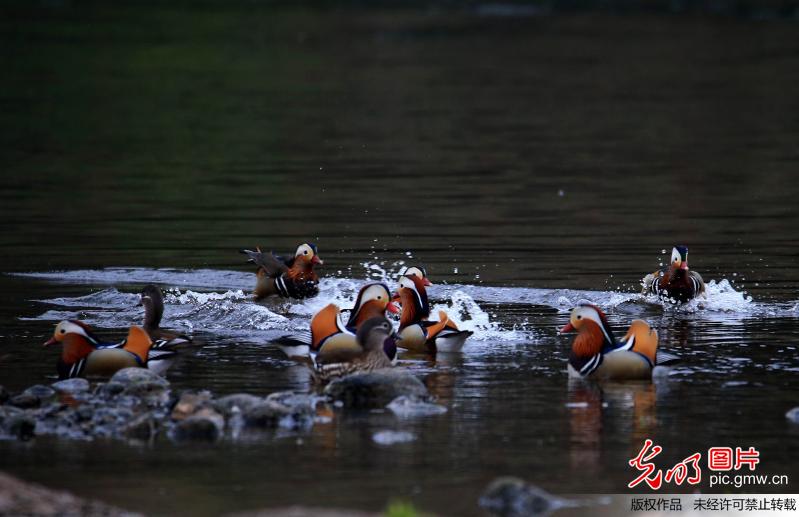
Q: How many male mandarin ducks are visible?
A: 7